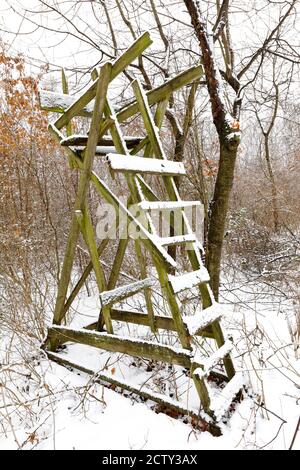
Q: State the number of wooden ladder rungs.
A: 7